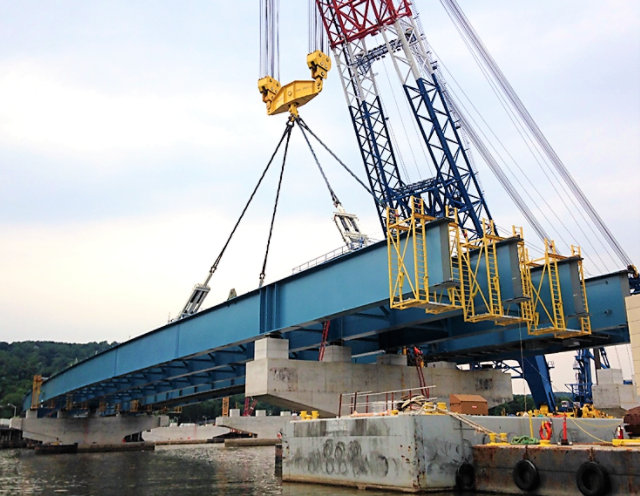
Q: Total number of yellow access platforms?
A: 3